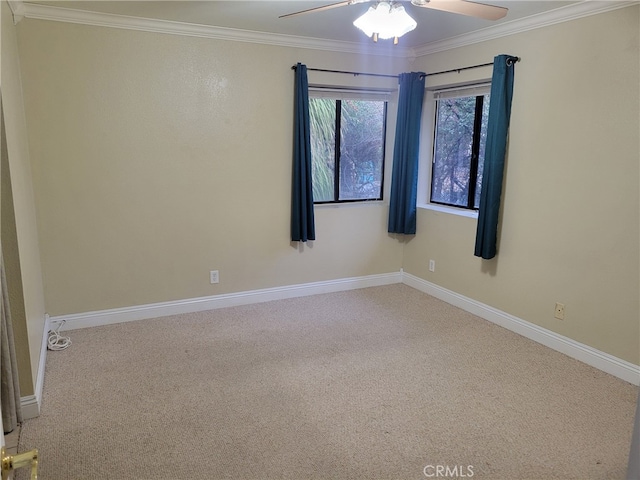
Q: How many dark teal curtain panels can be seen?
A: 3